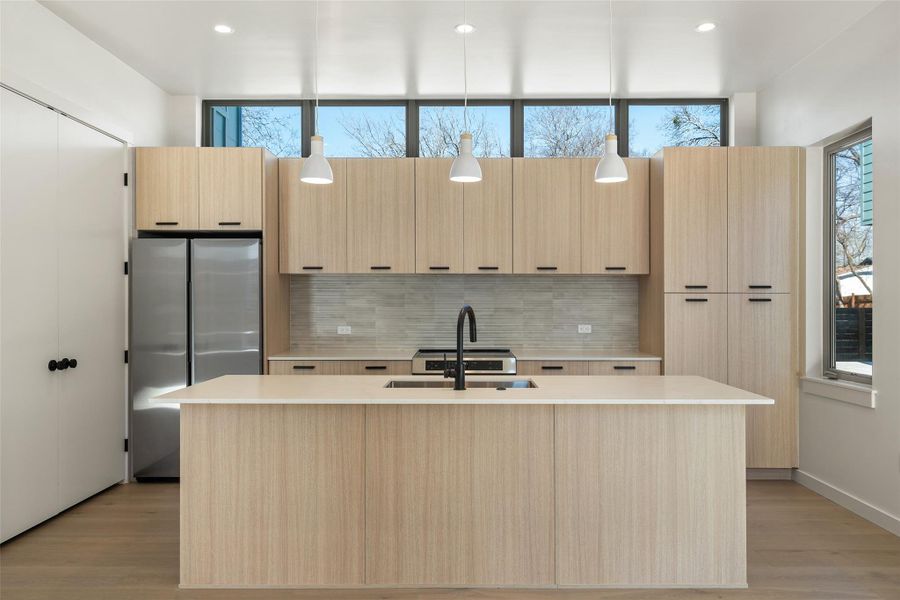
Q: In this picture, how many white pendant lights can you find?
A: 3